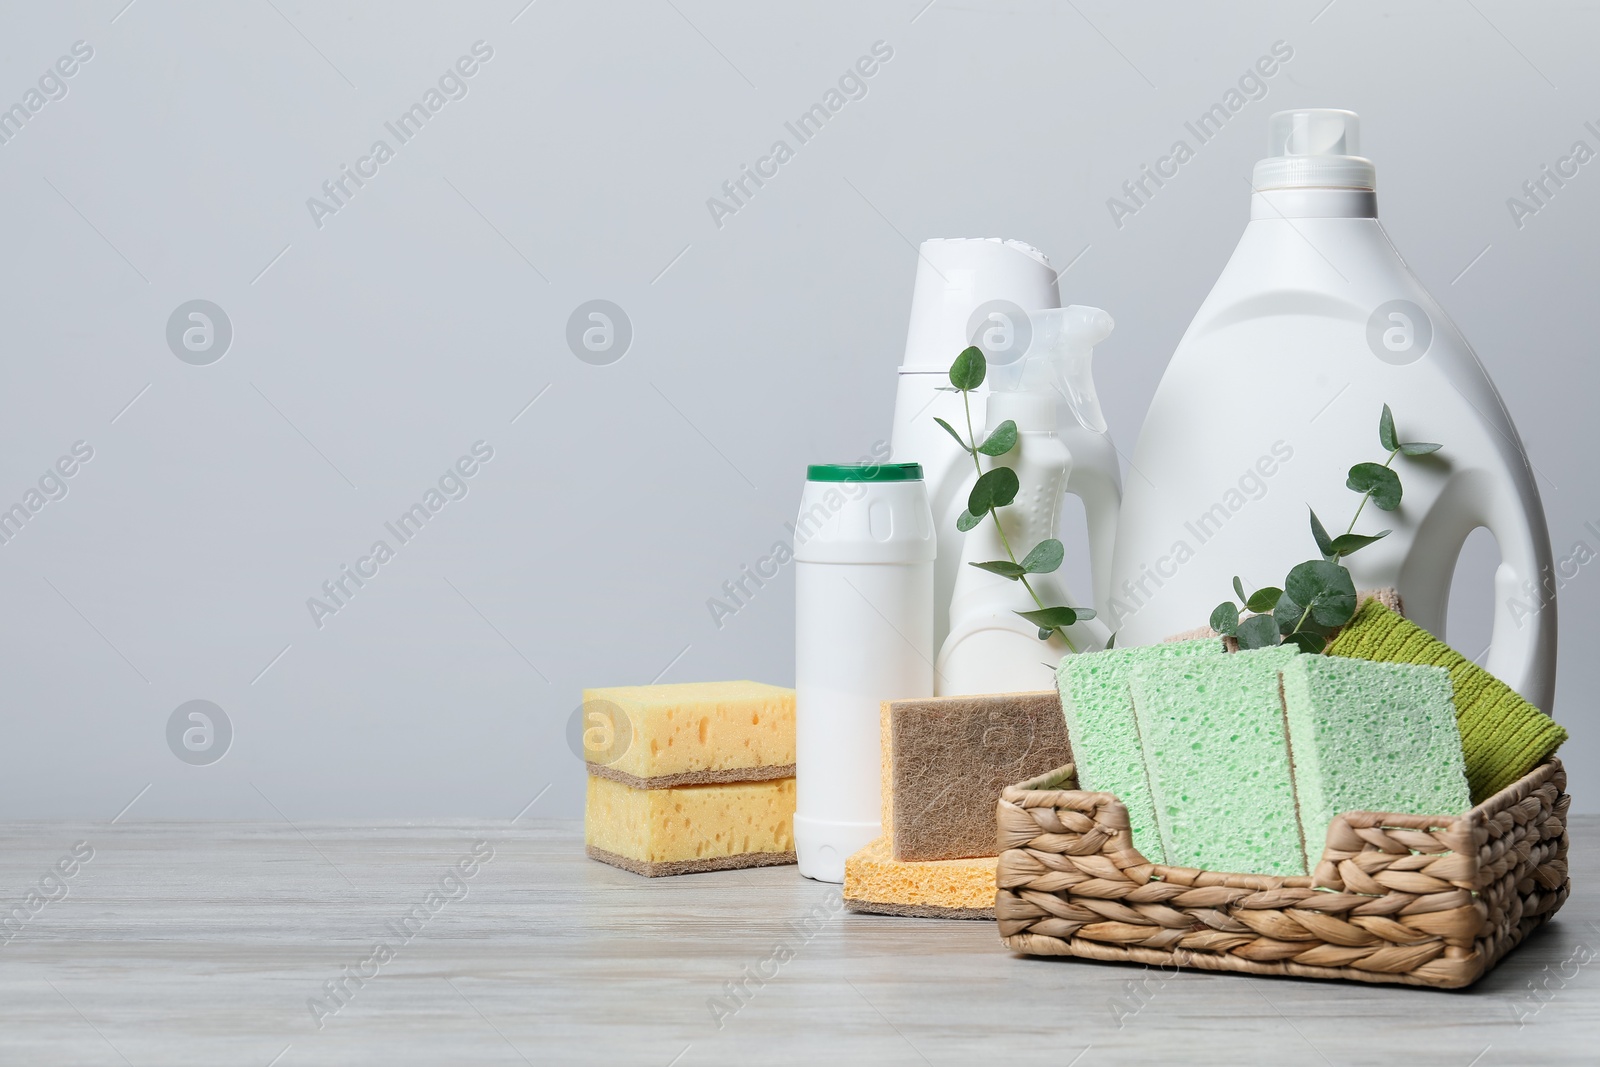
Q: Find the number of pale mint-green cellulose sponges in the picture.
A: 3